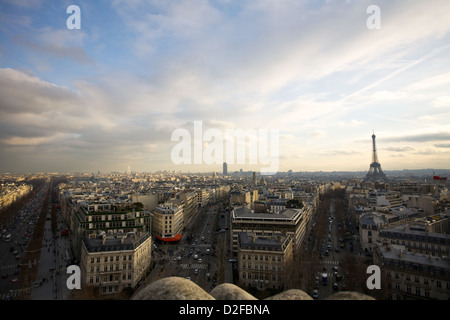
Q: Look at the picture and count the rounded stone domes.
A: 4